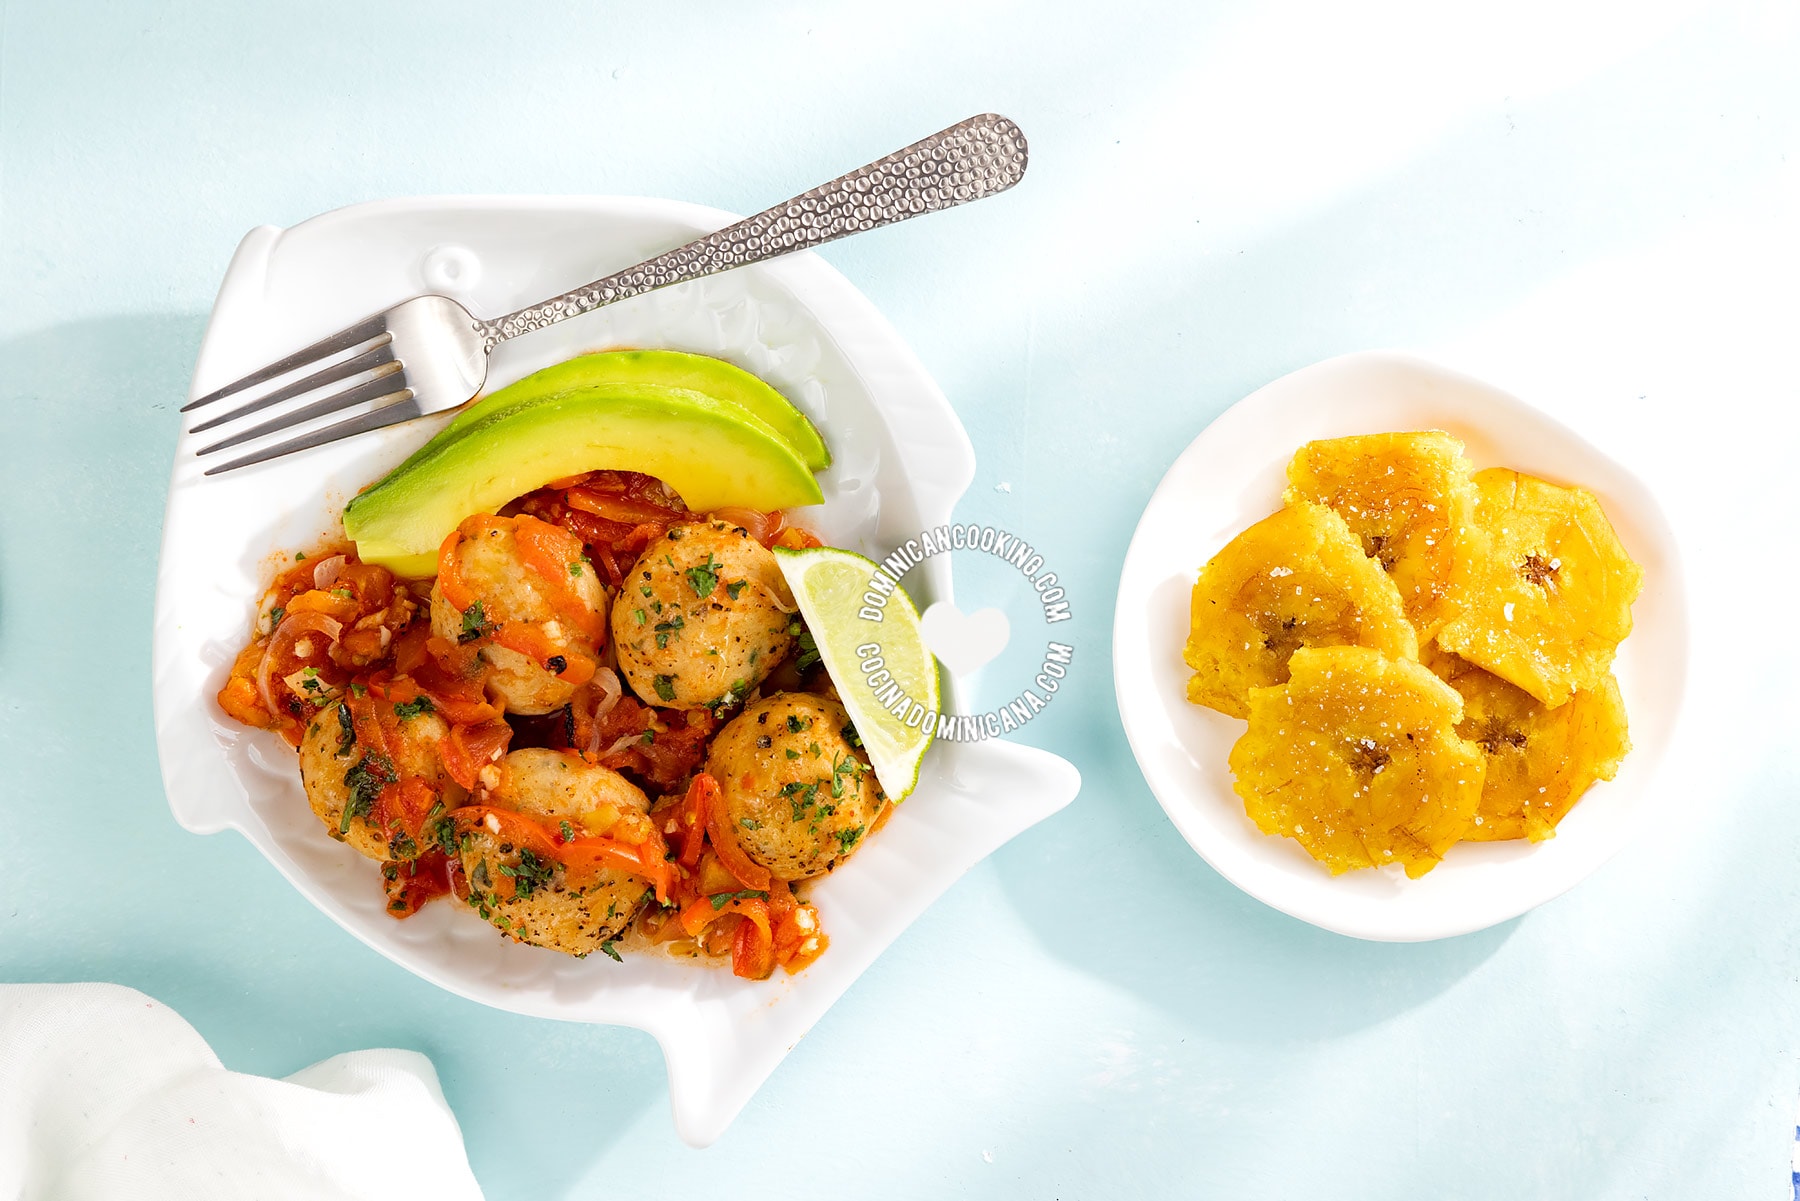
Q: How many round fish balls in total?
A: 5